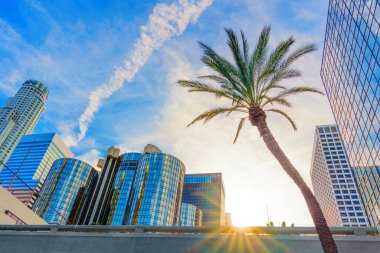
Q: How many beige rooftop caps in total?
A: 3